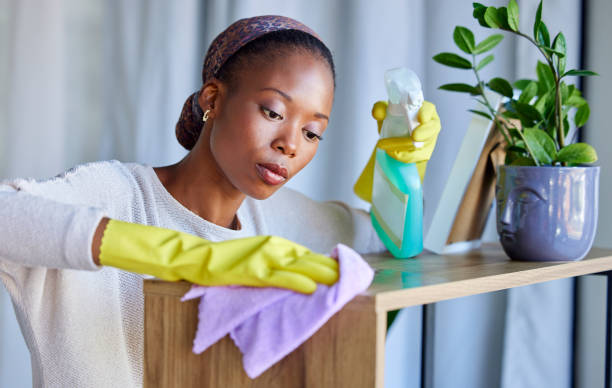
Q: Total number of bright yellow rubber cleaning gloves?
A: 2